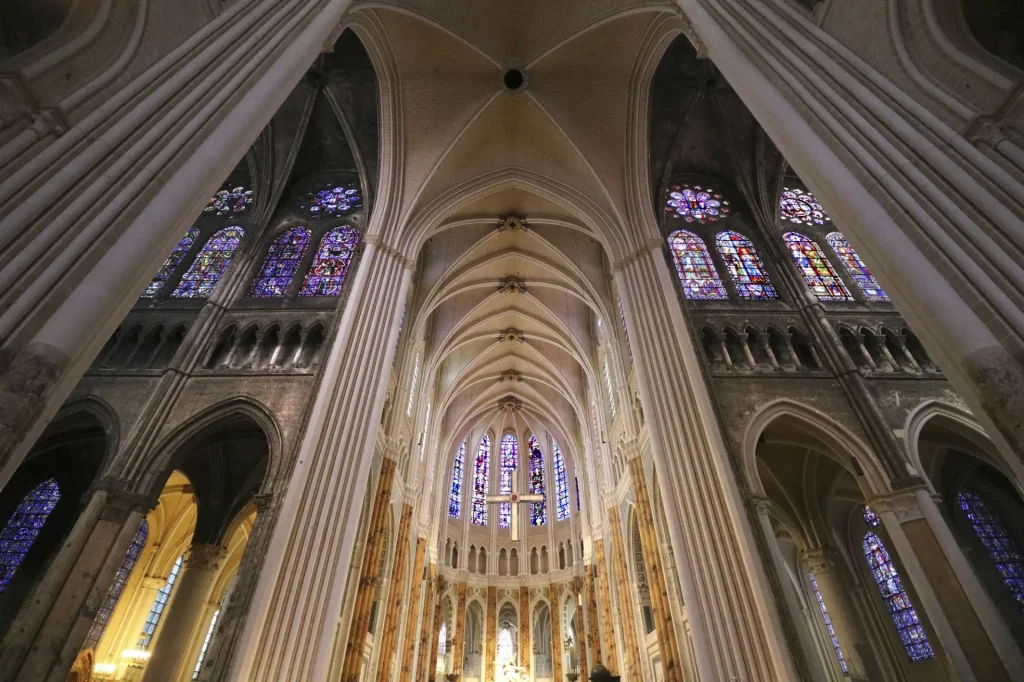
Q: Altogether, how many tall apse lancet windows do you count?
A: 5